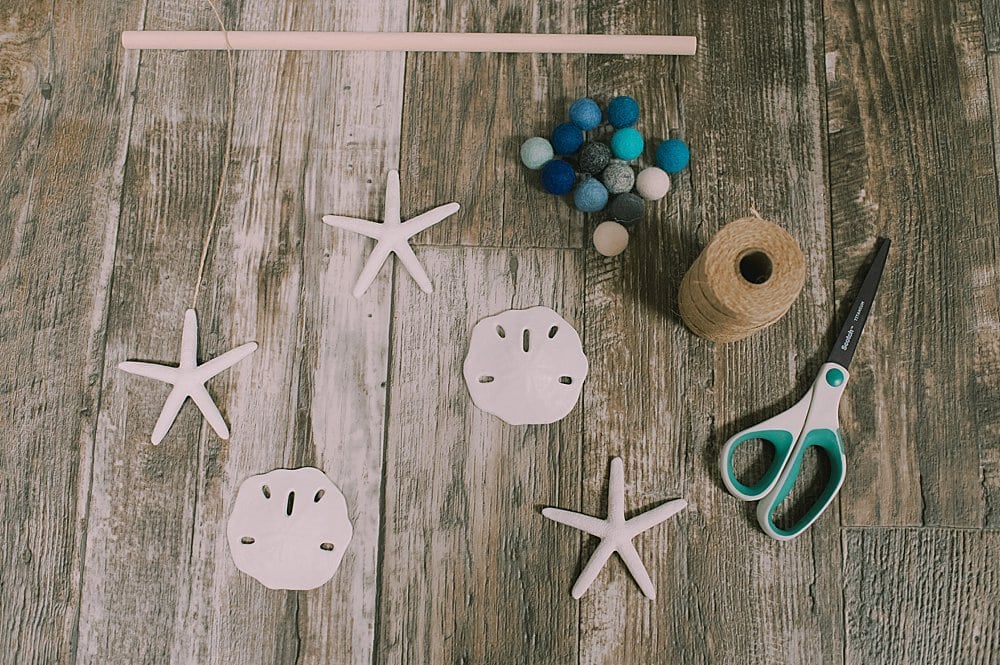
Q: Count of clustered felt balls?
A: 13